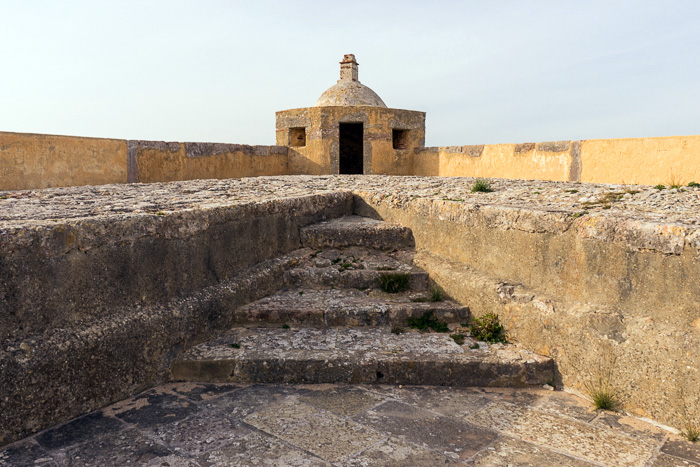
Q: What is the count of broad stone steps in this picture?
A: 4